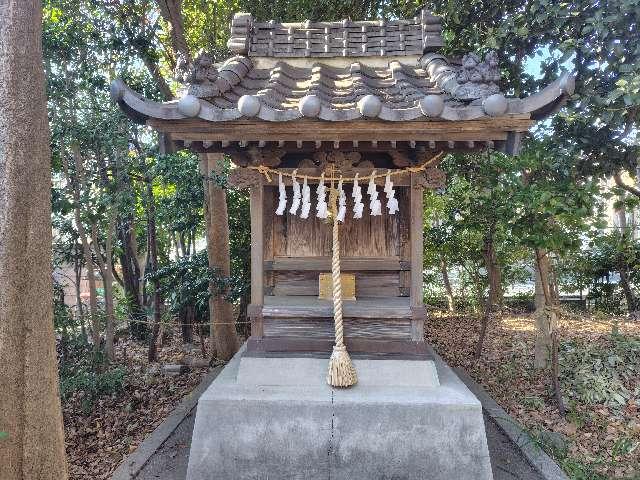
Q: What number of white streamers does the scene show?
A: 8